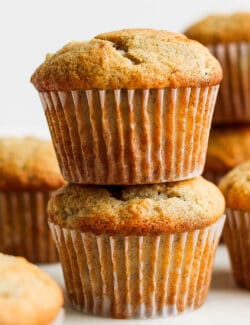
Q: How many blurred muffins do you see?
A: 5